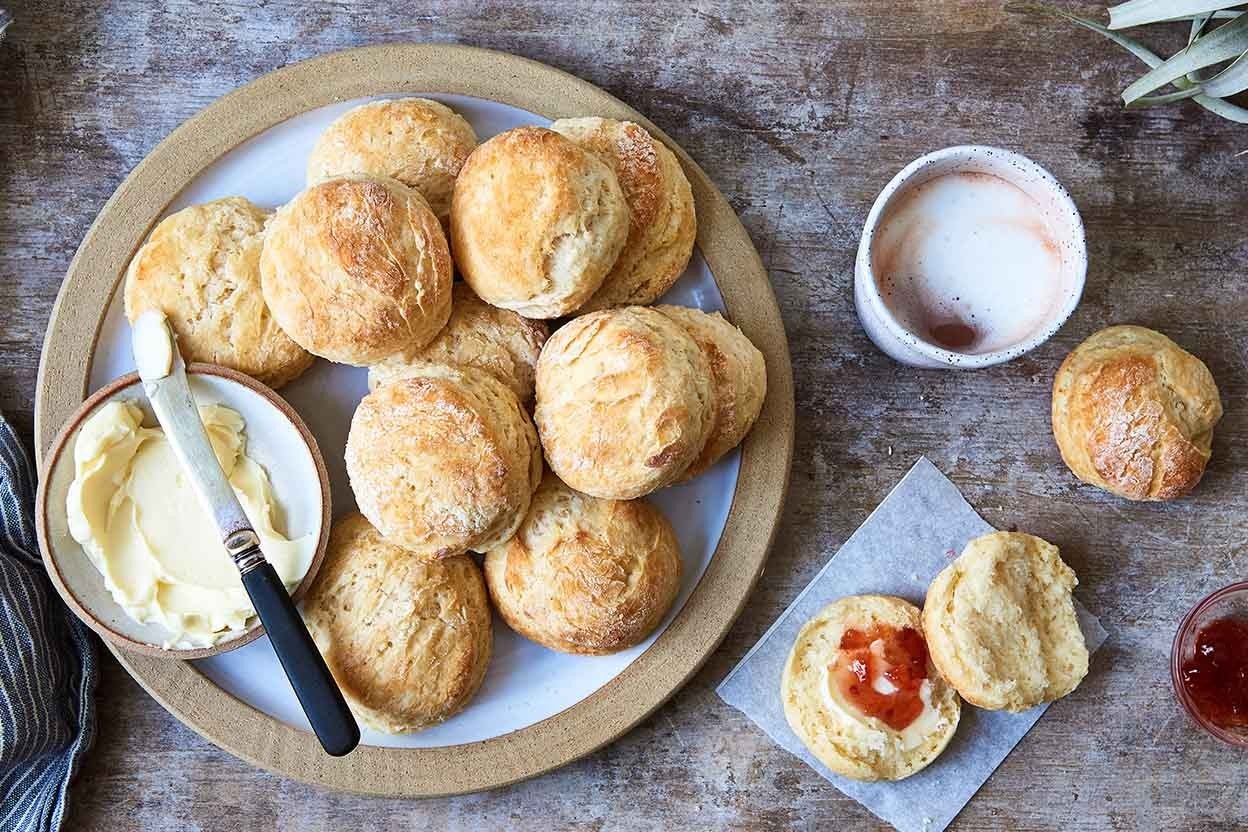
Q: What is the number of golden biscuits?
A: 13